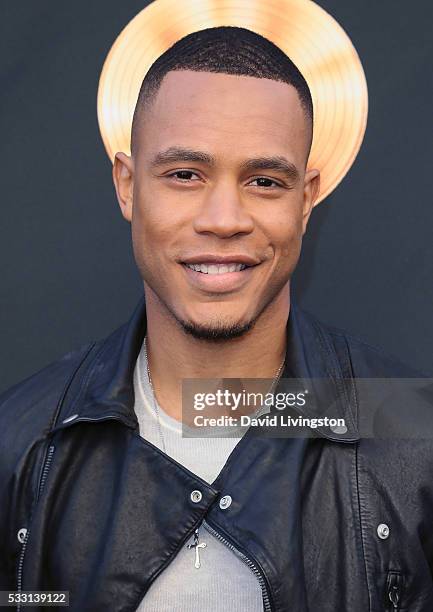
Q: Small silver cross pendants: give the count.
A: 1